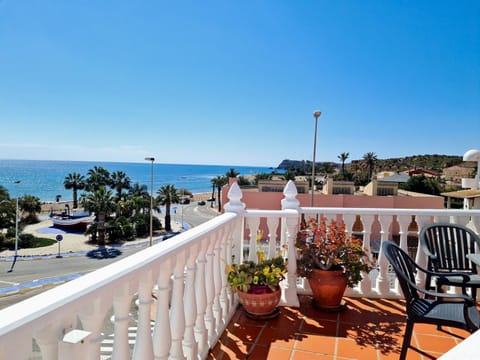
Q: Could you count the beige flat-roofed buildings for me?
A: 3